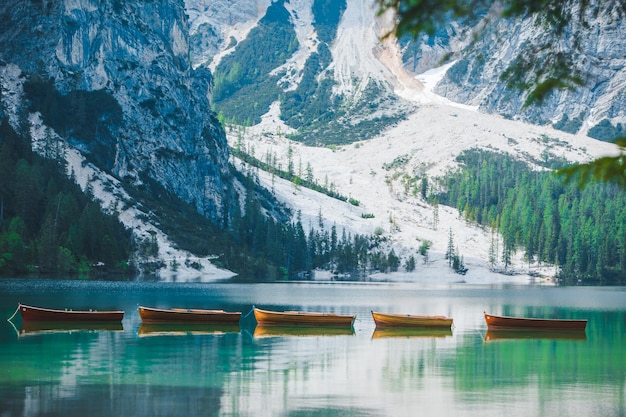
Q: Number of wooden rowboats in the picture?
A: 5